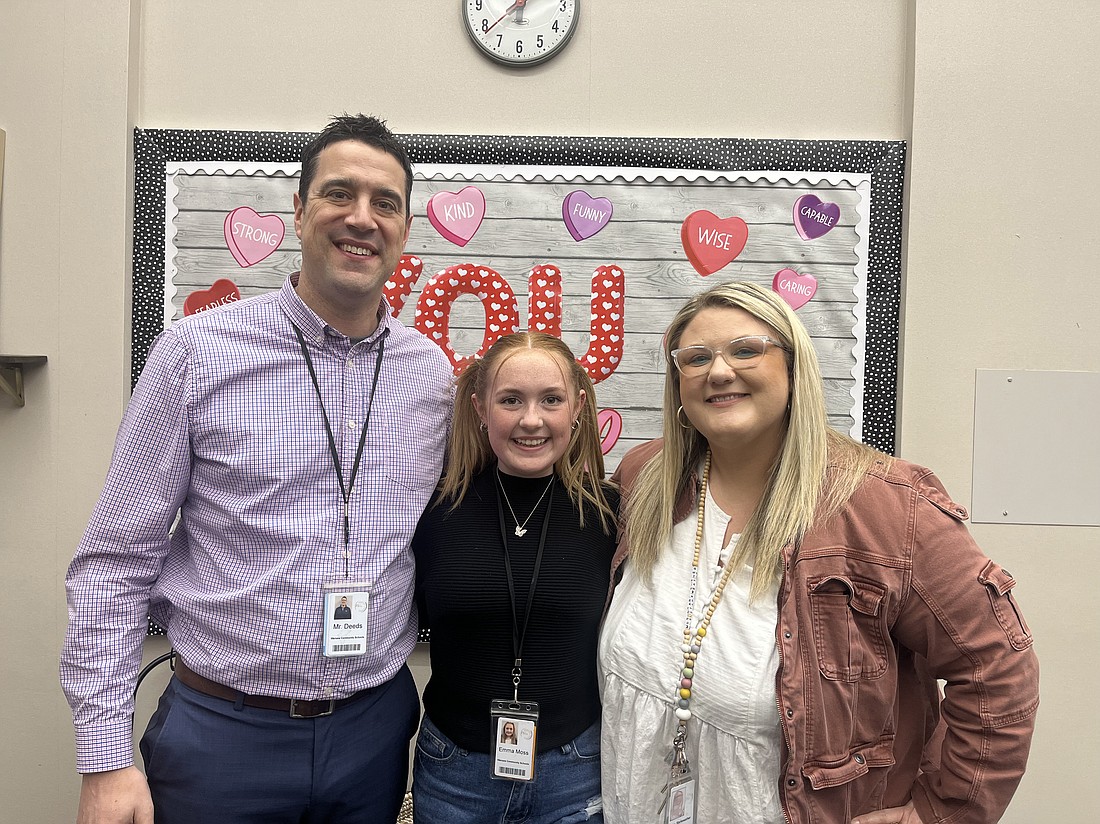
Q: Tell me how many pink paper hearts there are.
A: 3